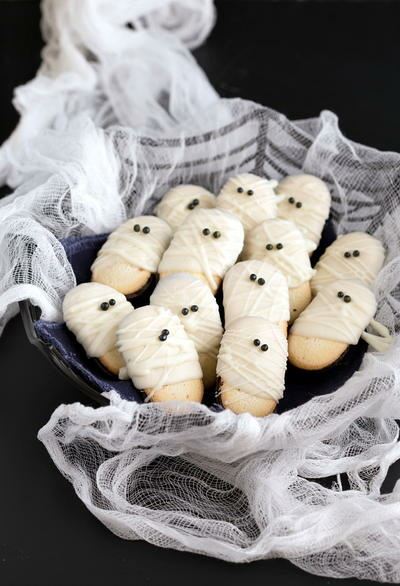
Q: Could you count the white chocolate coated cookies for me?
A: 13